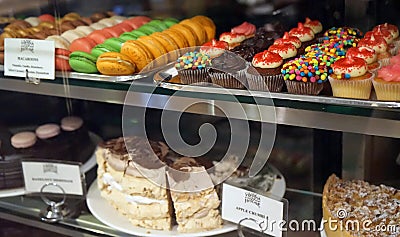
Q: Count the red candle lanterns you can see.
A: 0